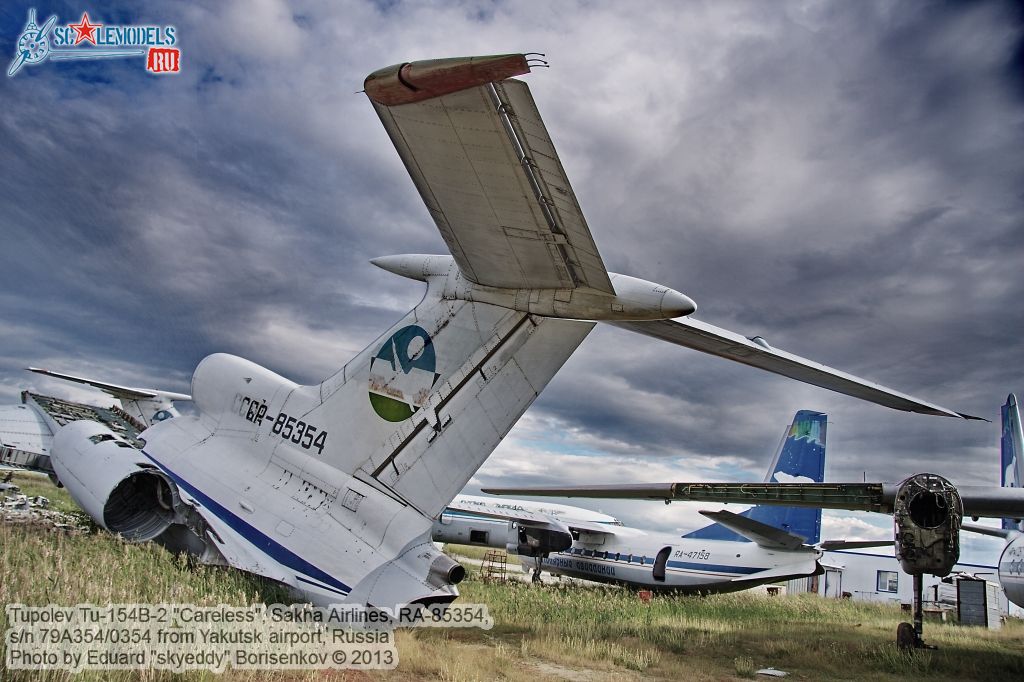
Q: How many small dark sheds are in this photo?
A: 1